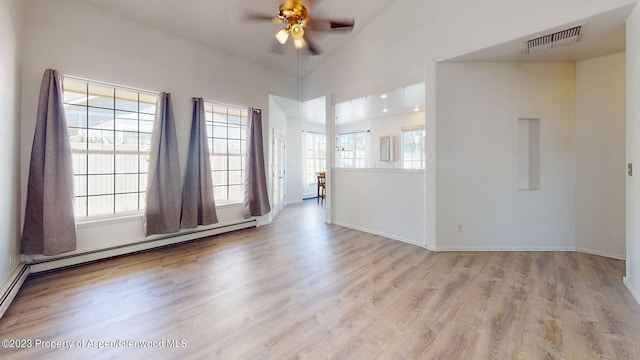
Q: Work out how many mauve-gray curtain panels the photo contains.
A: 4